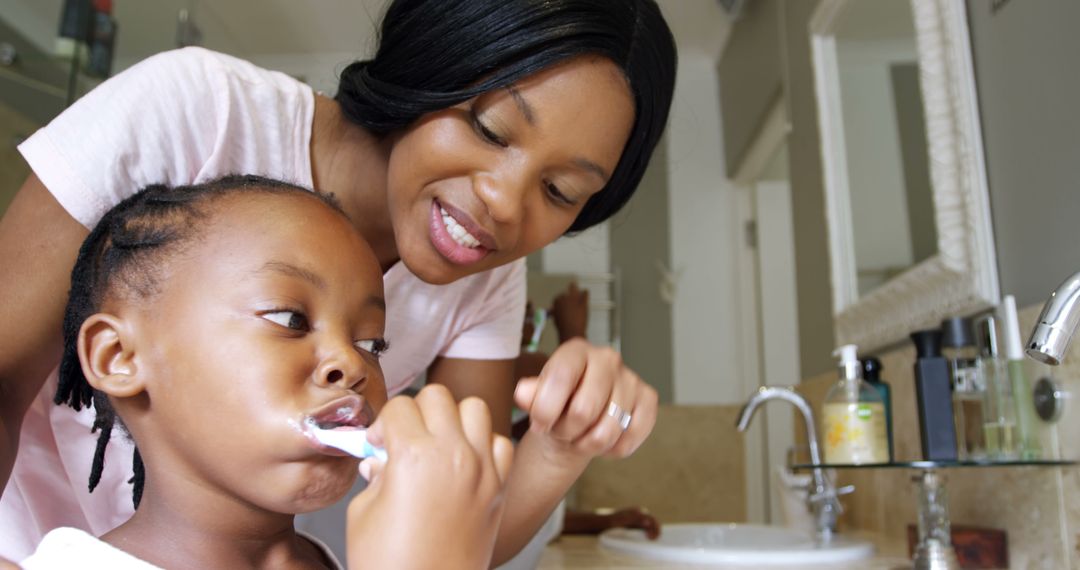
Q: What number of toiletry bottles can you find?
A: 6